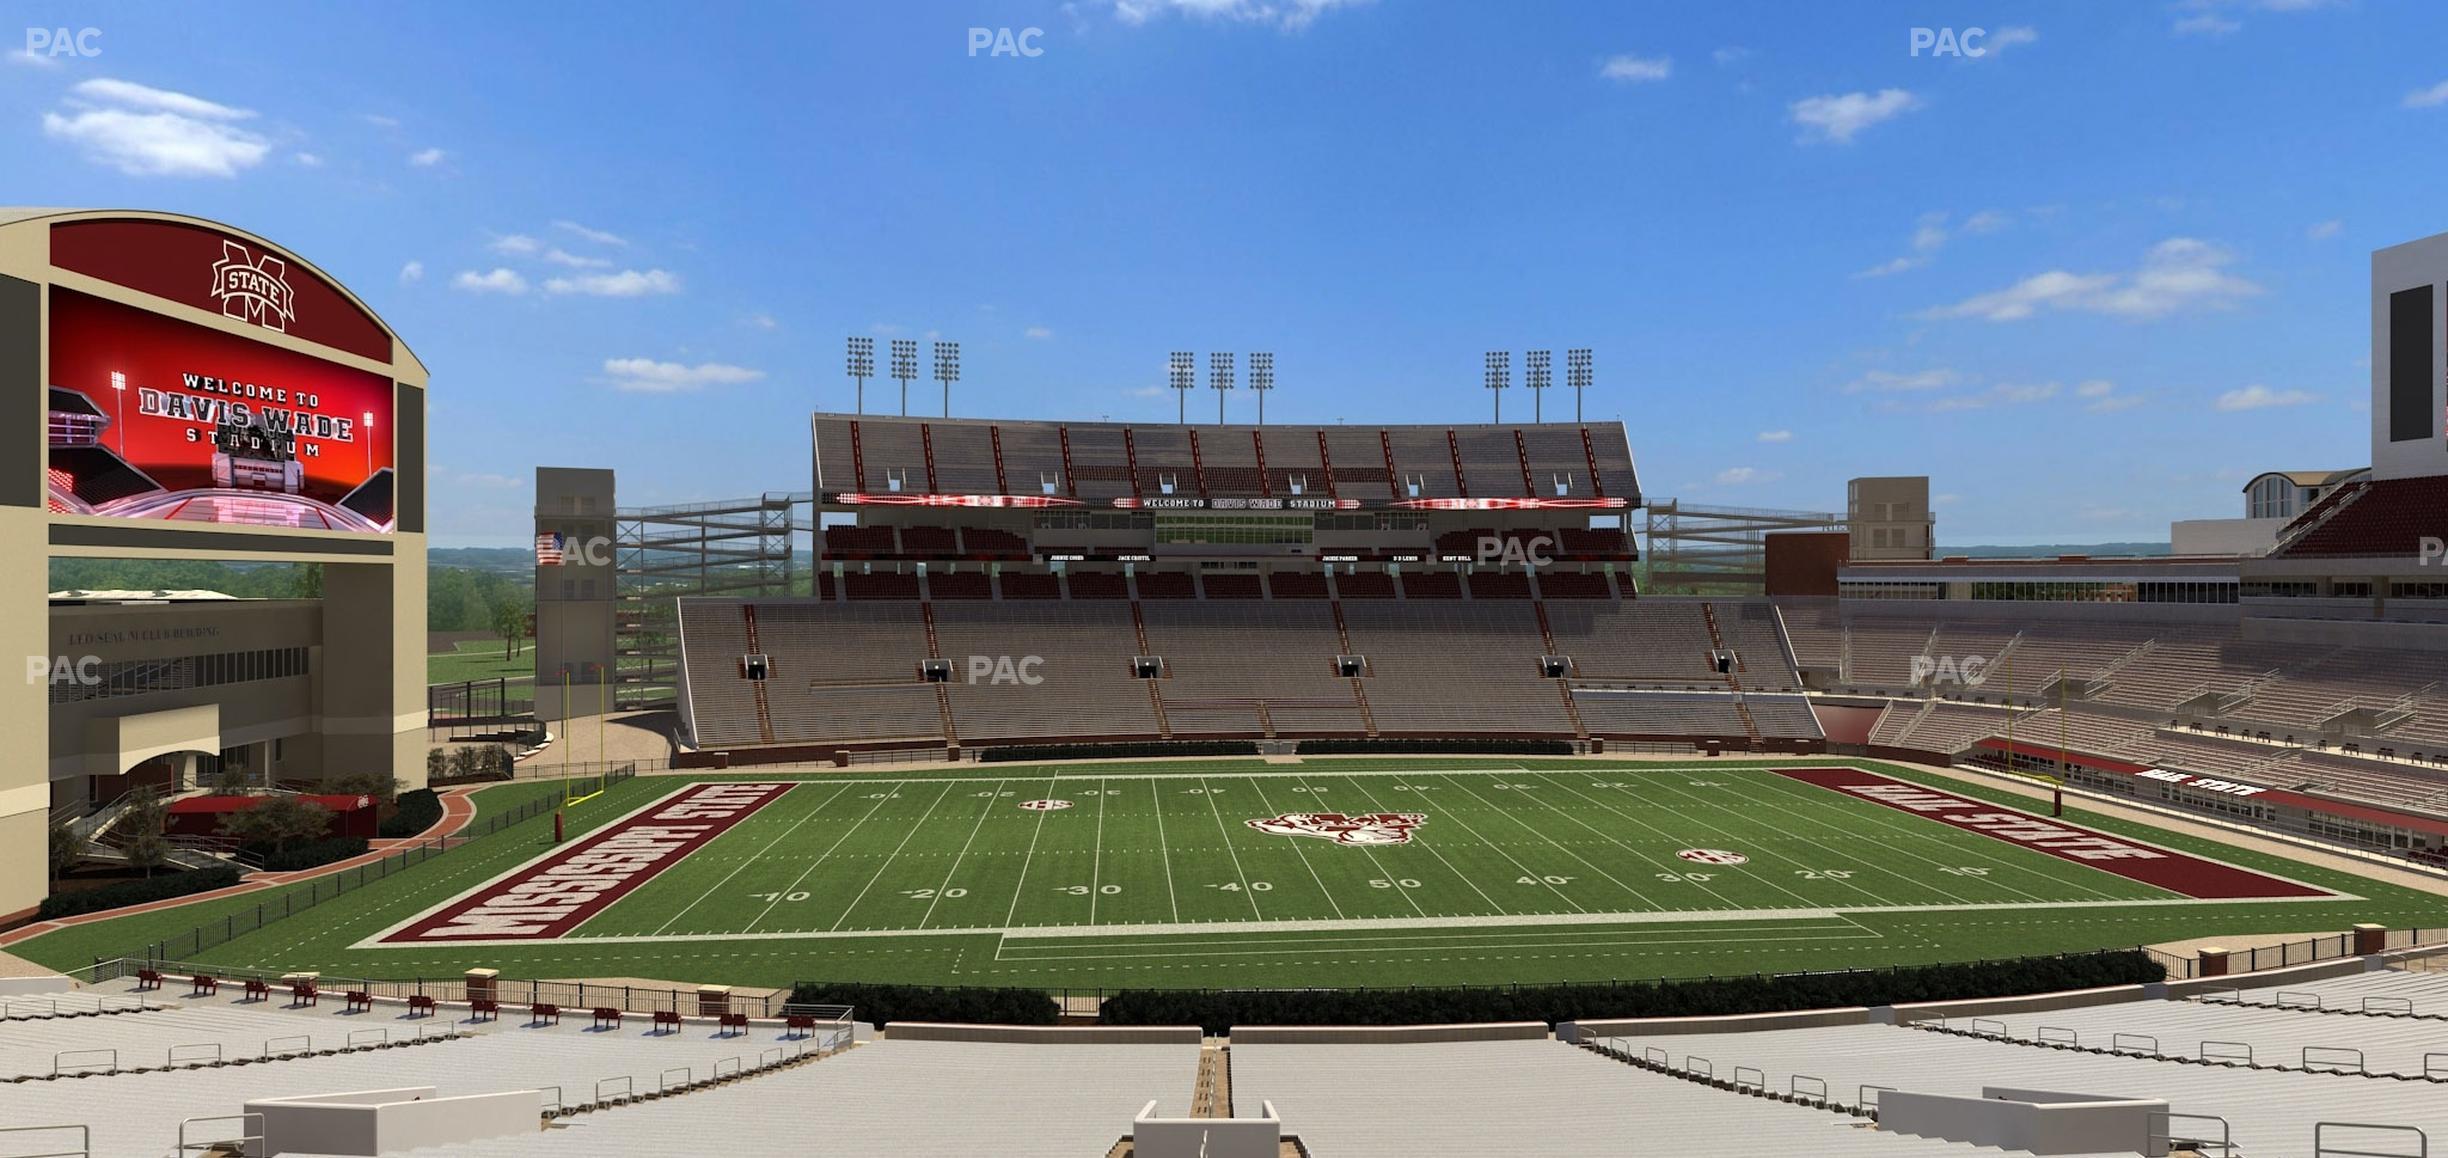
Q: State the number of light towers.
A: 9